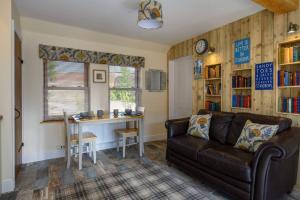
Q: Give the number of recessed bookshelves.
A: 3